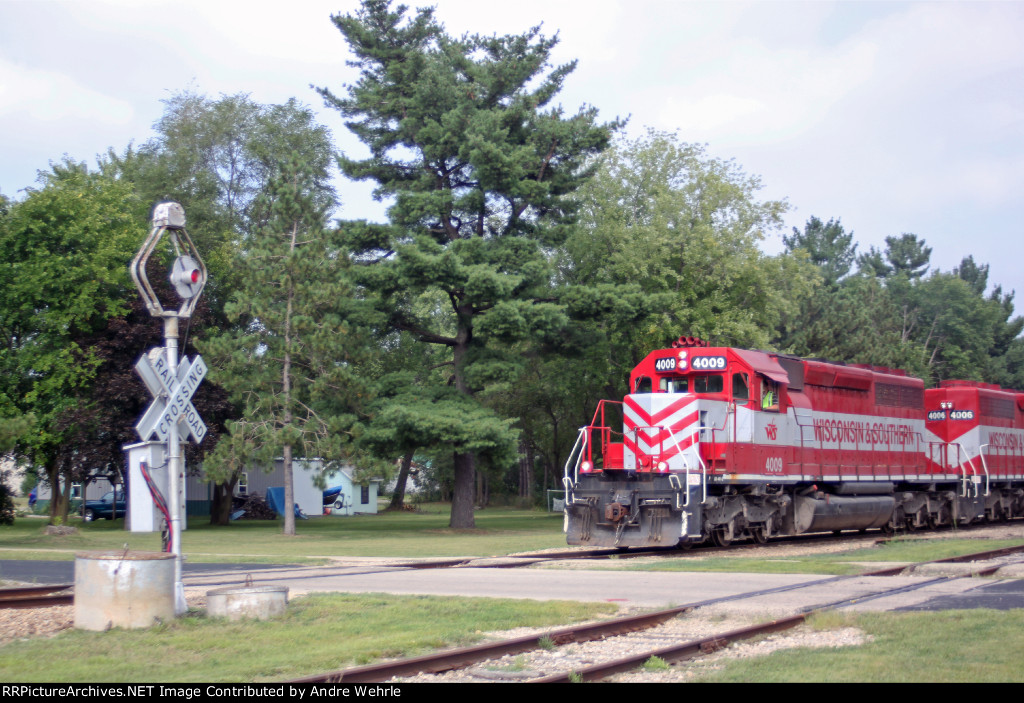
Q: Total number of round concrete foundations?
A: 2